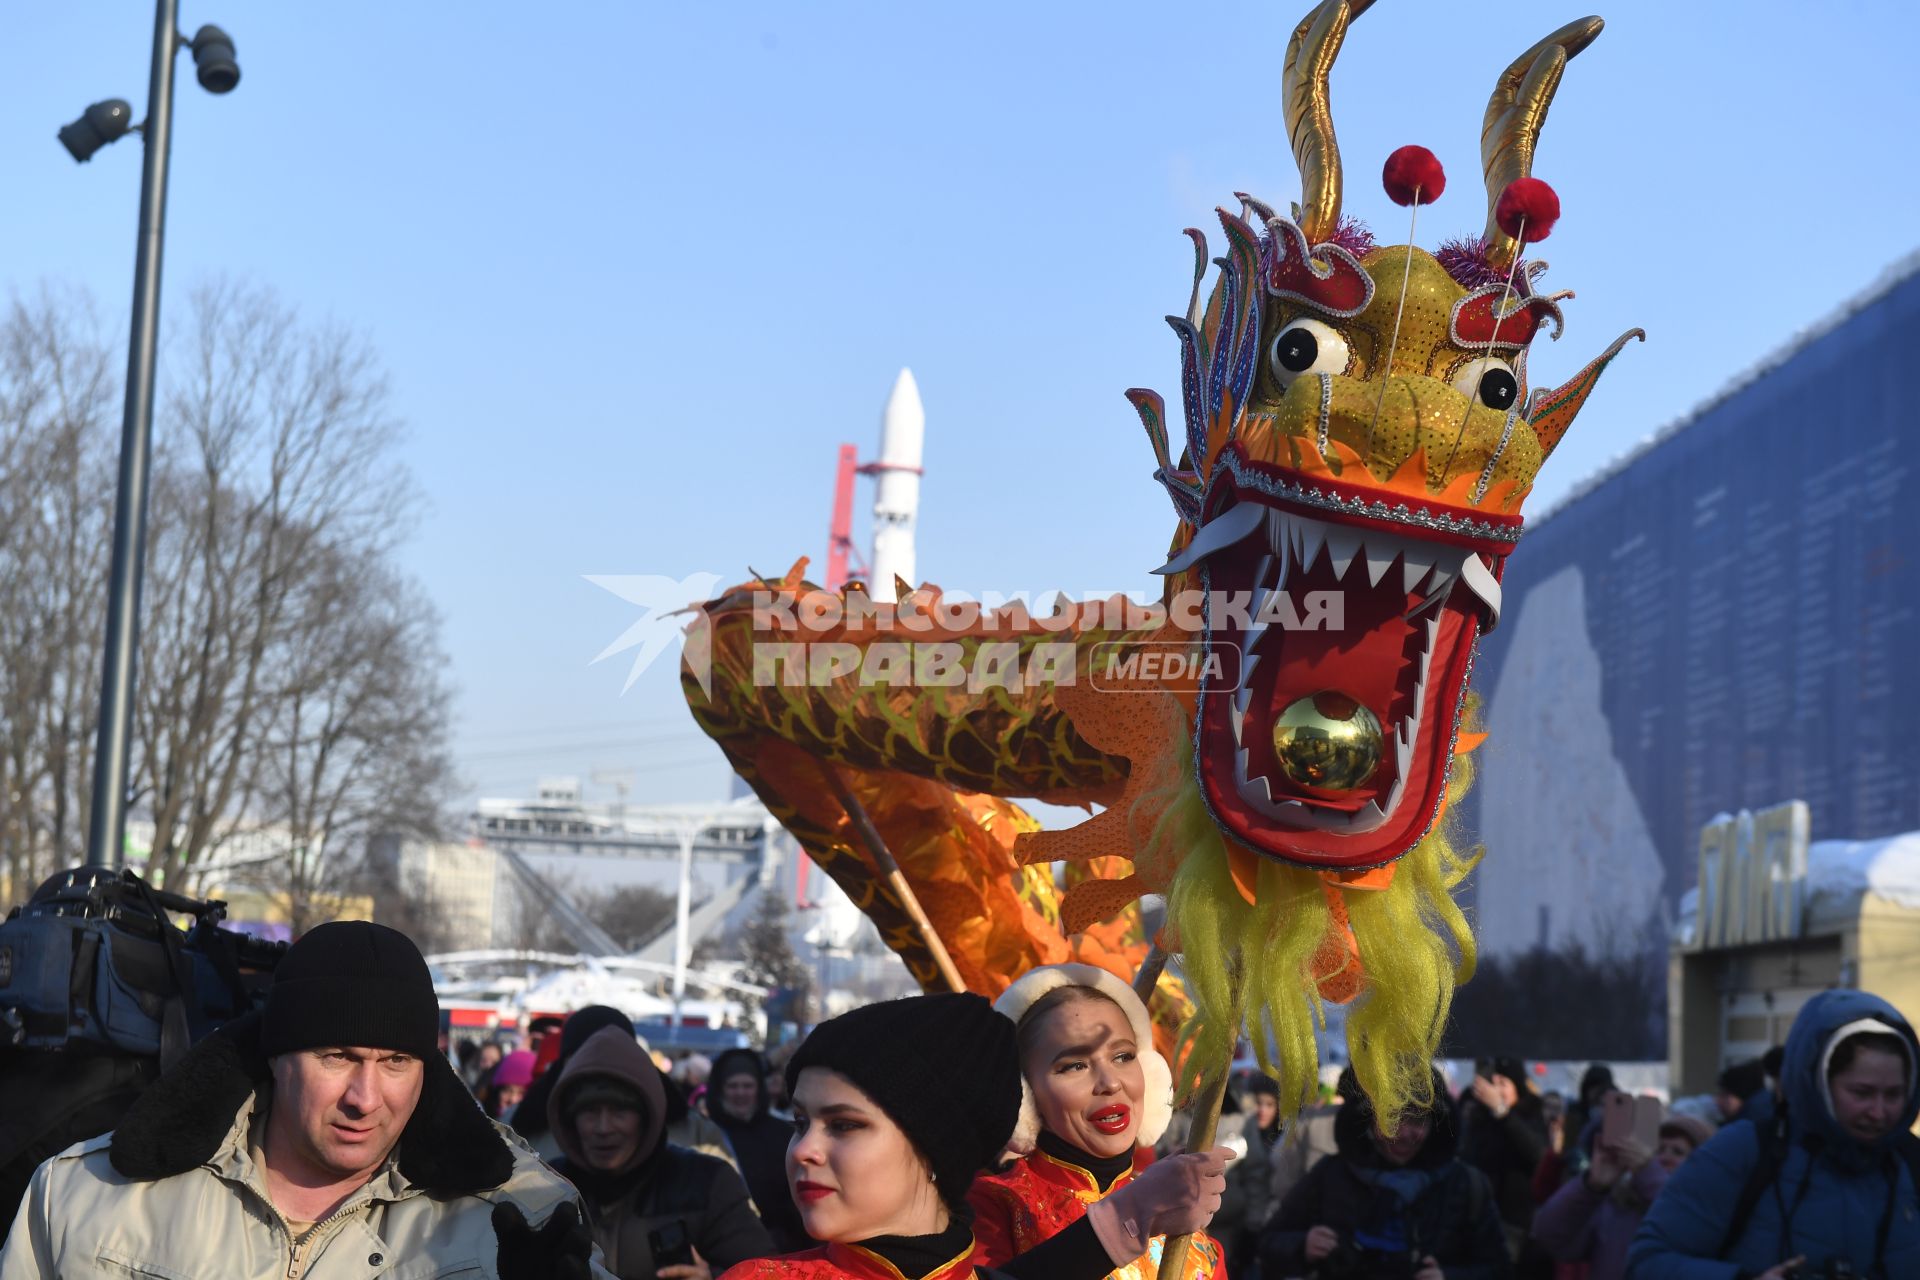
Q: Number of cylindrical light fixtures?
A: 2